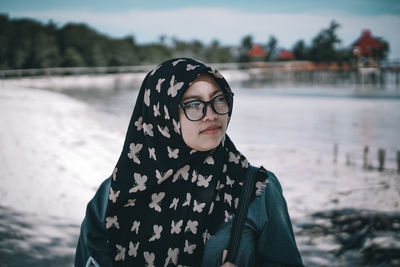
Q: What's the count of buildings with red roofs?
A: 3